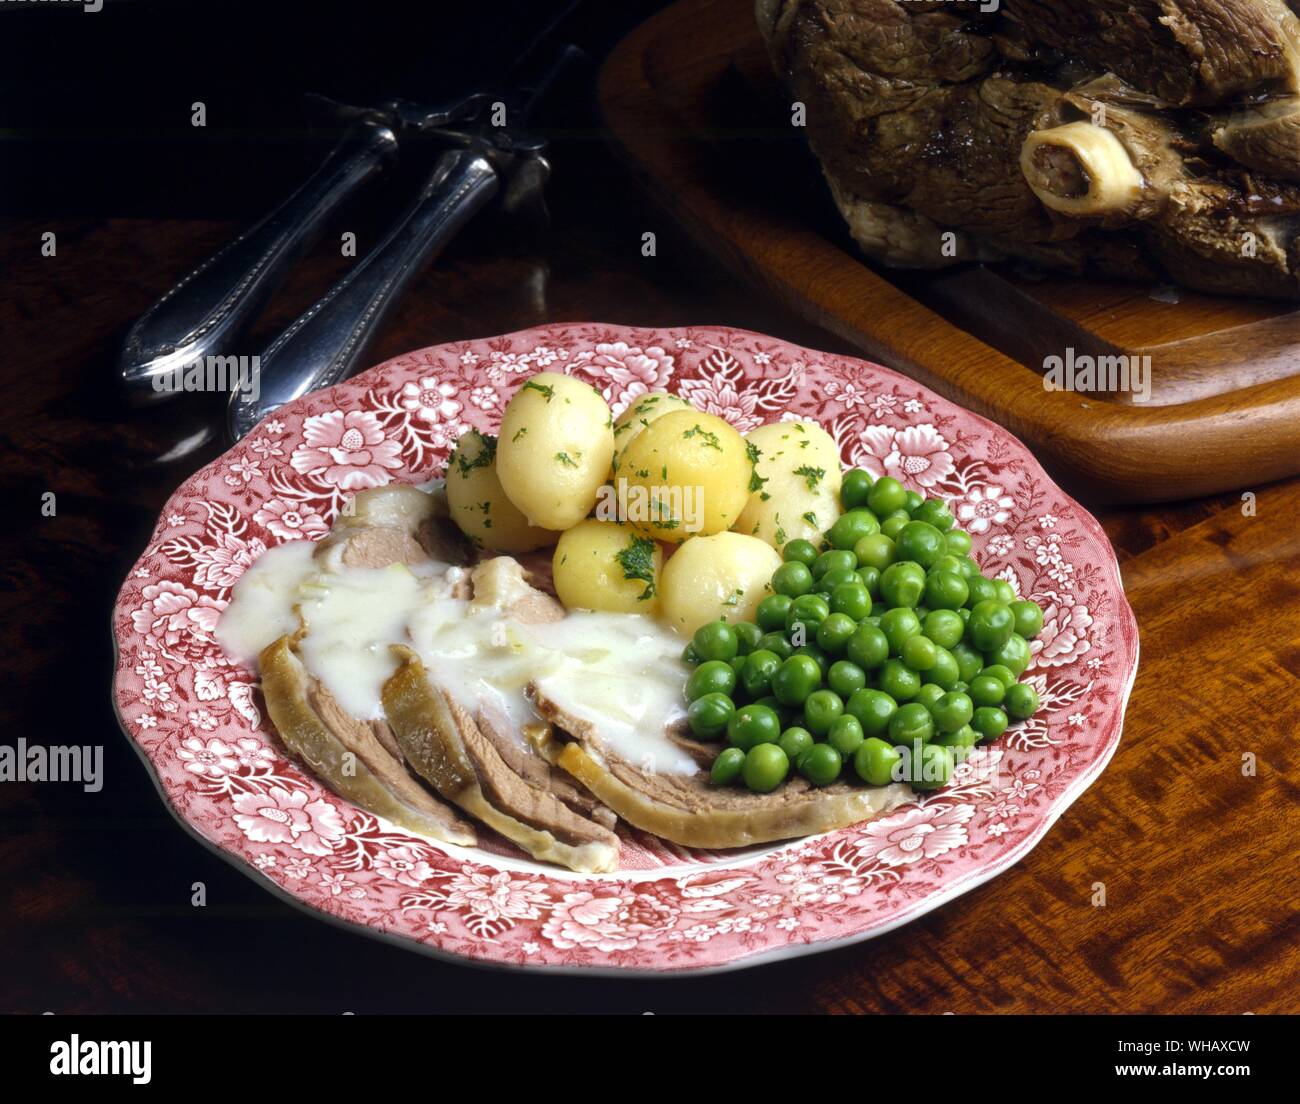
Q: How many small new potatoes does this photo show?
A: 7